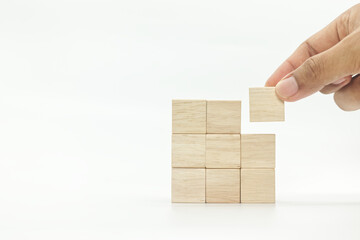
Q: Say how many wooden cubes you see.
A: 9